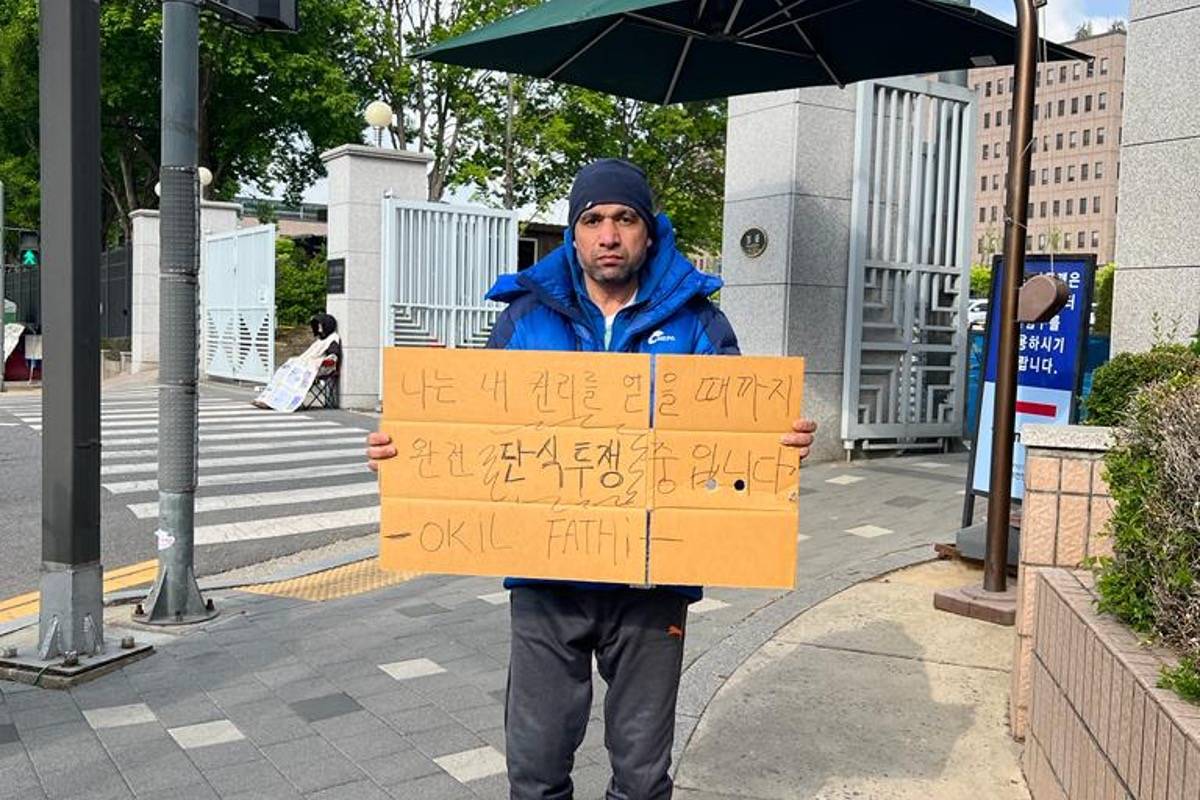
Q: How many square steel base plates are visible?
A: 1